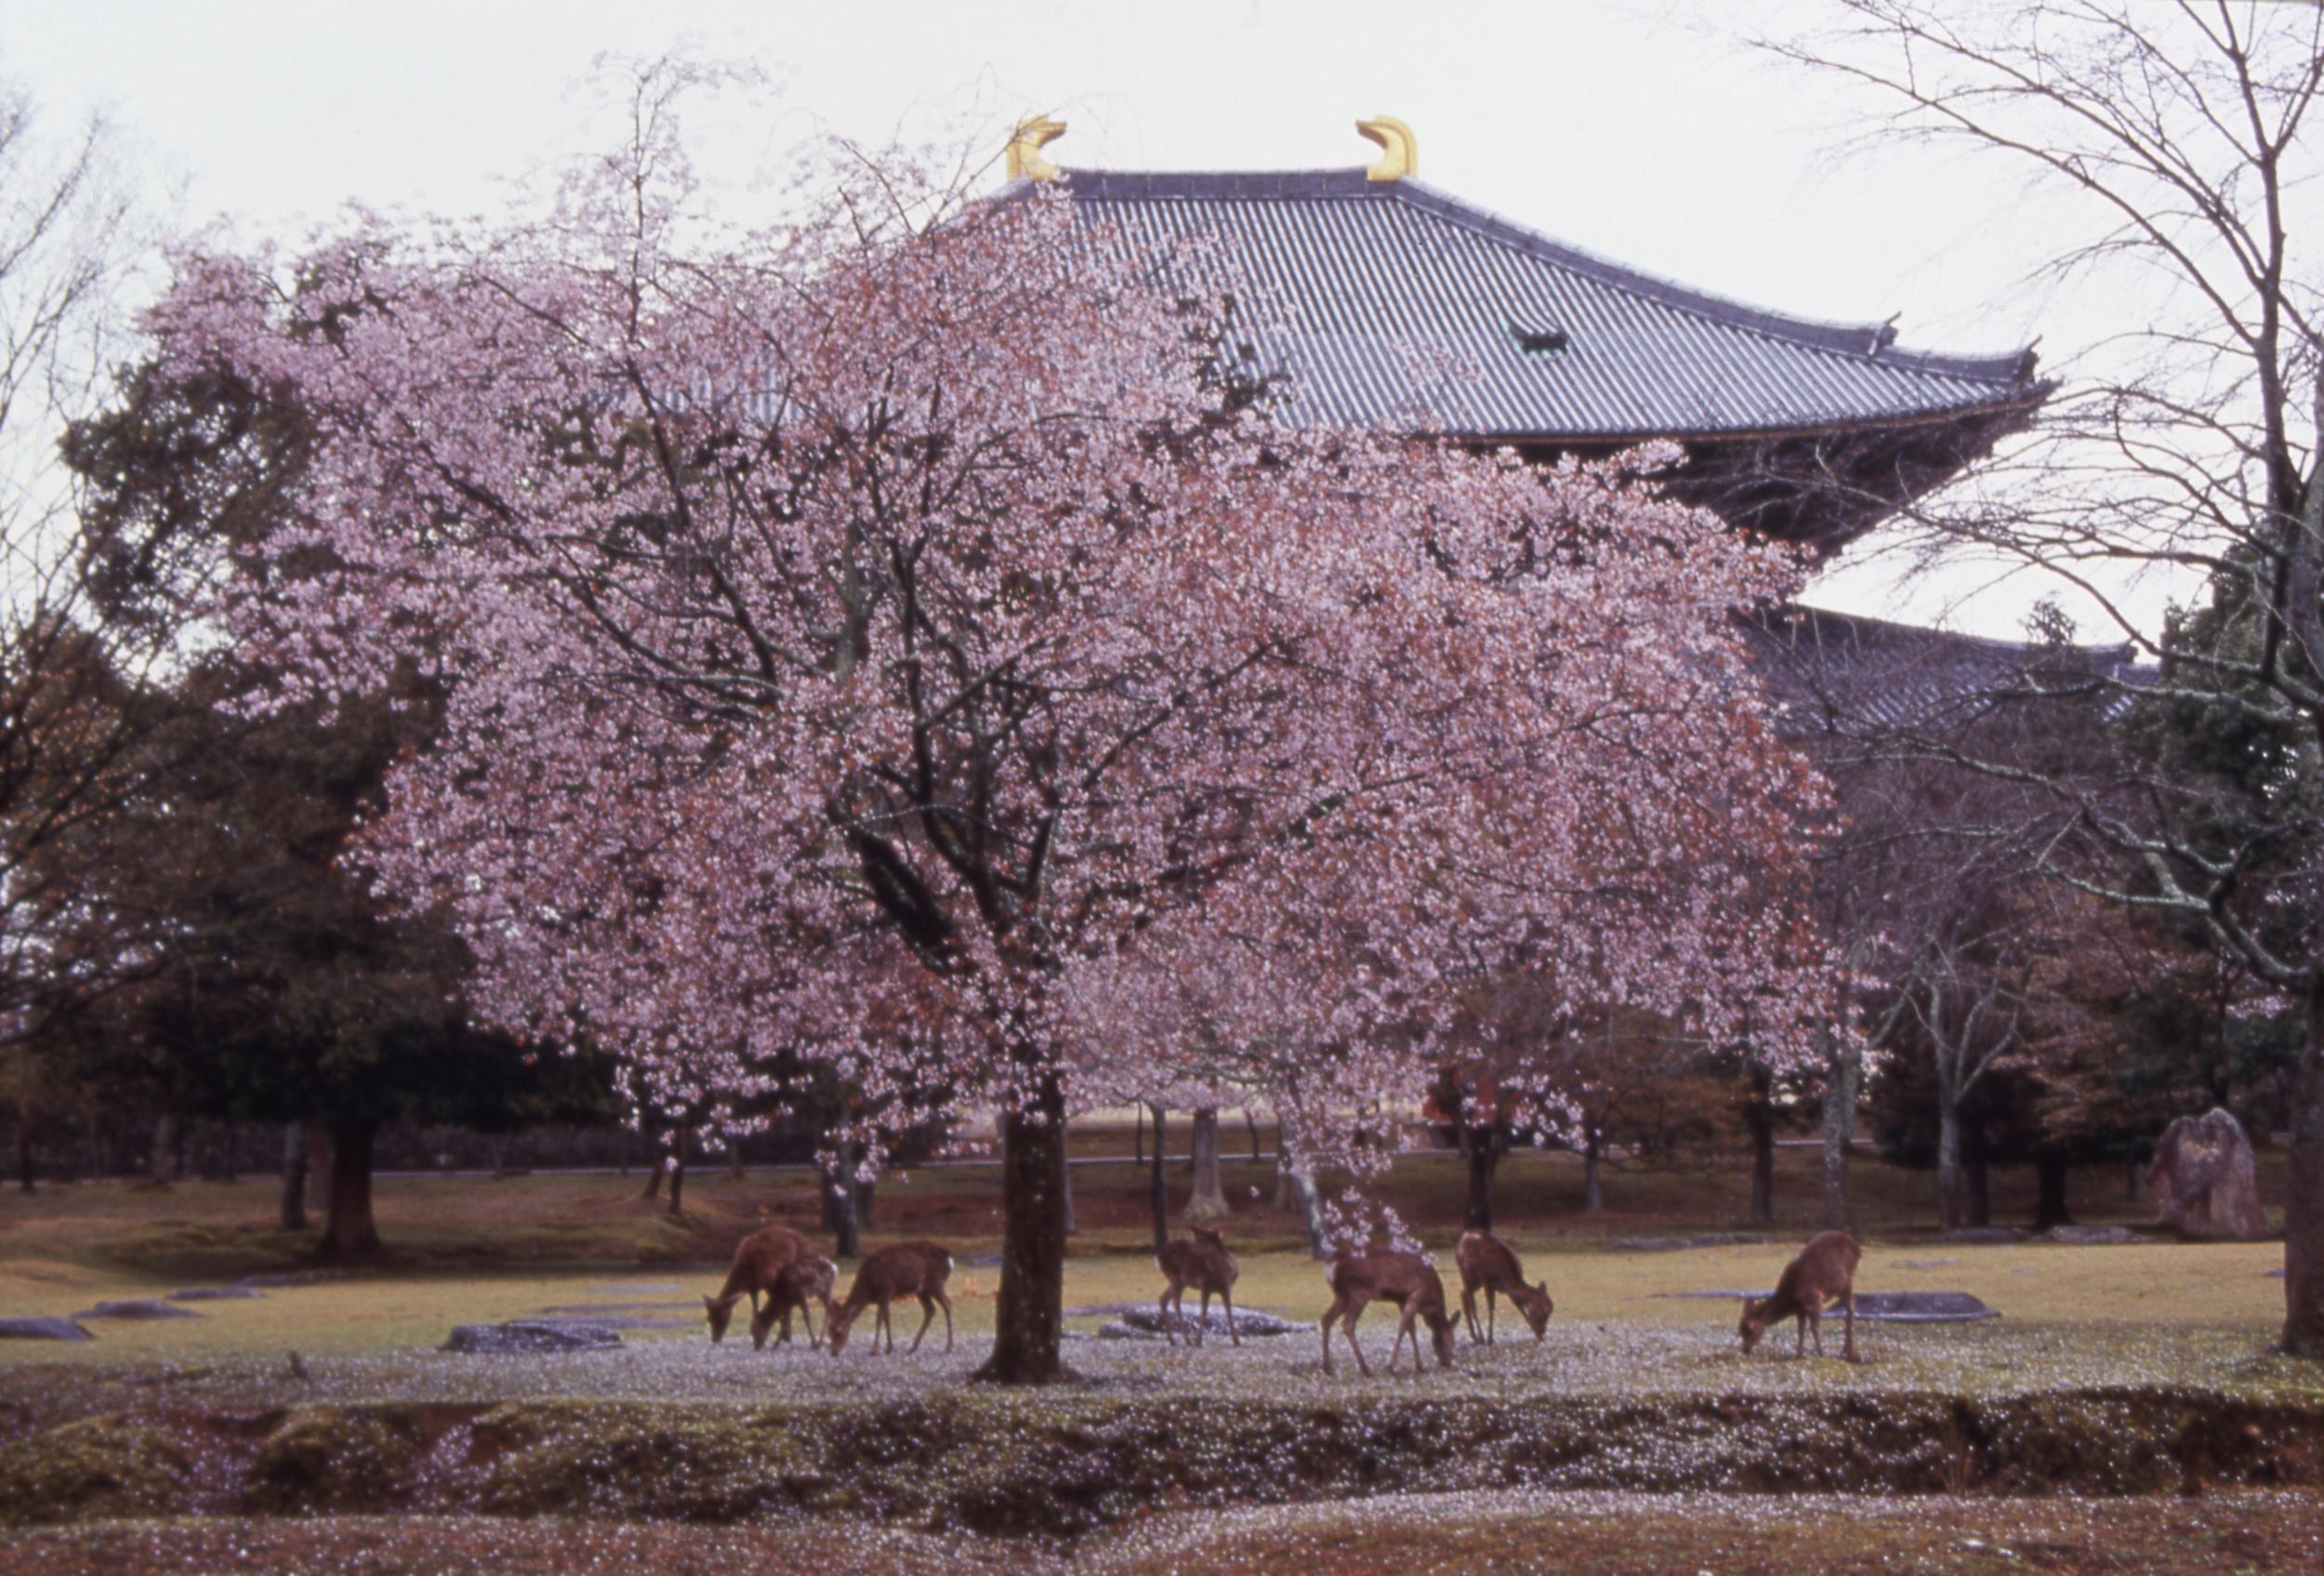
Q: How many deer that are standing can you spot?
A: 7